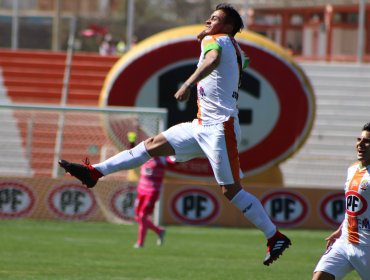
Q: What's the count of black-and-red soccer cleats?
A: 2